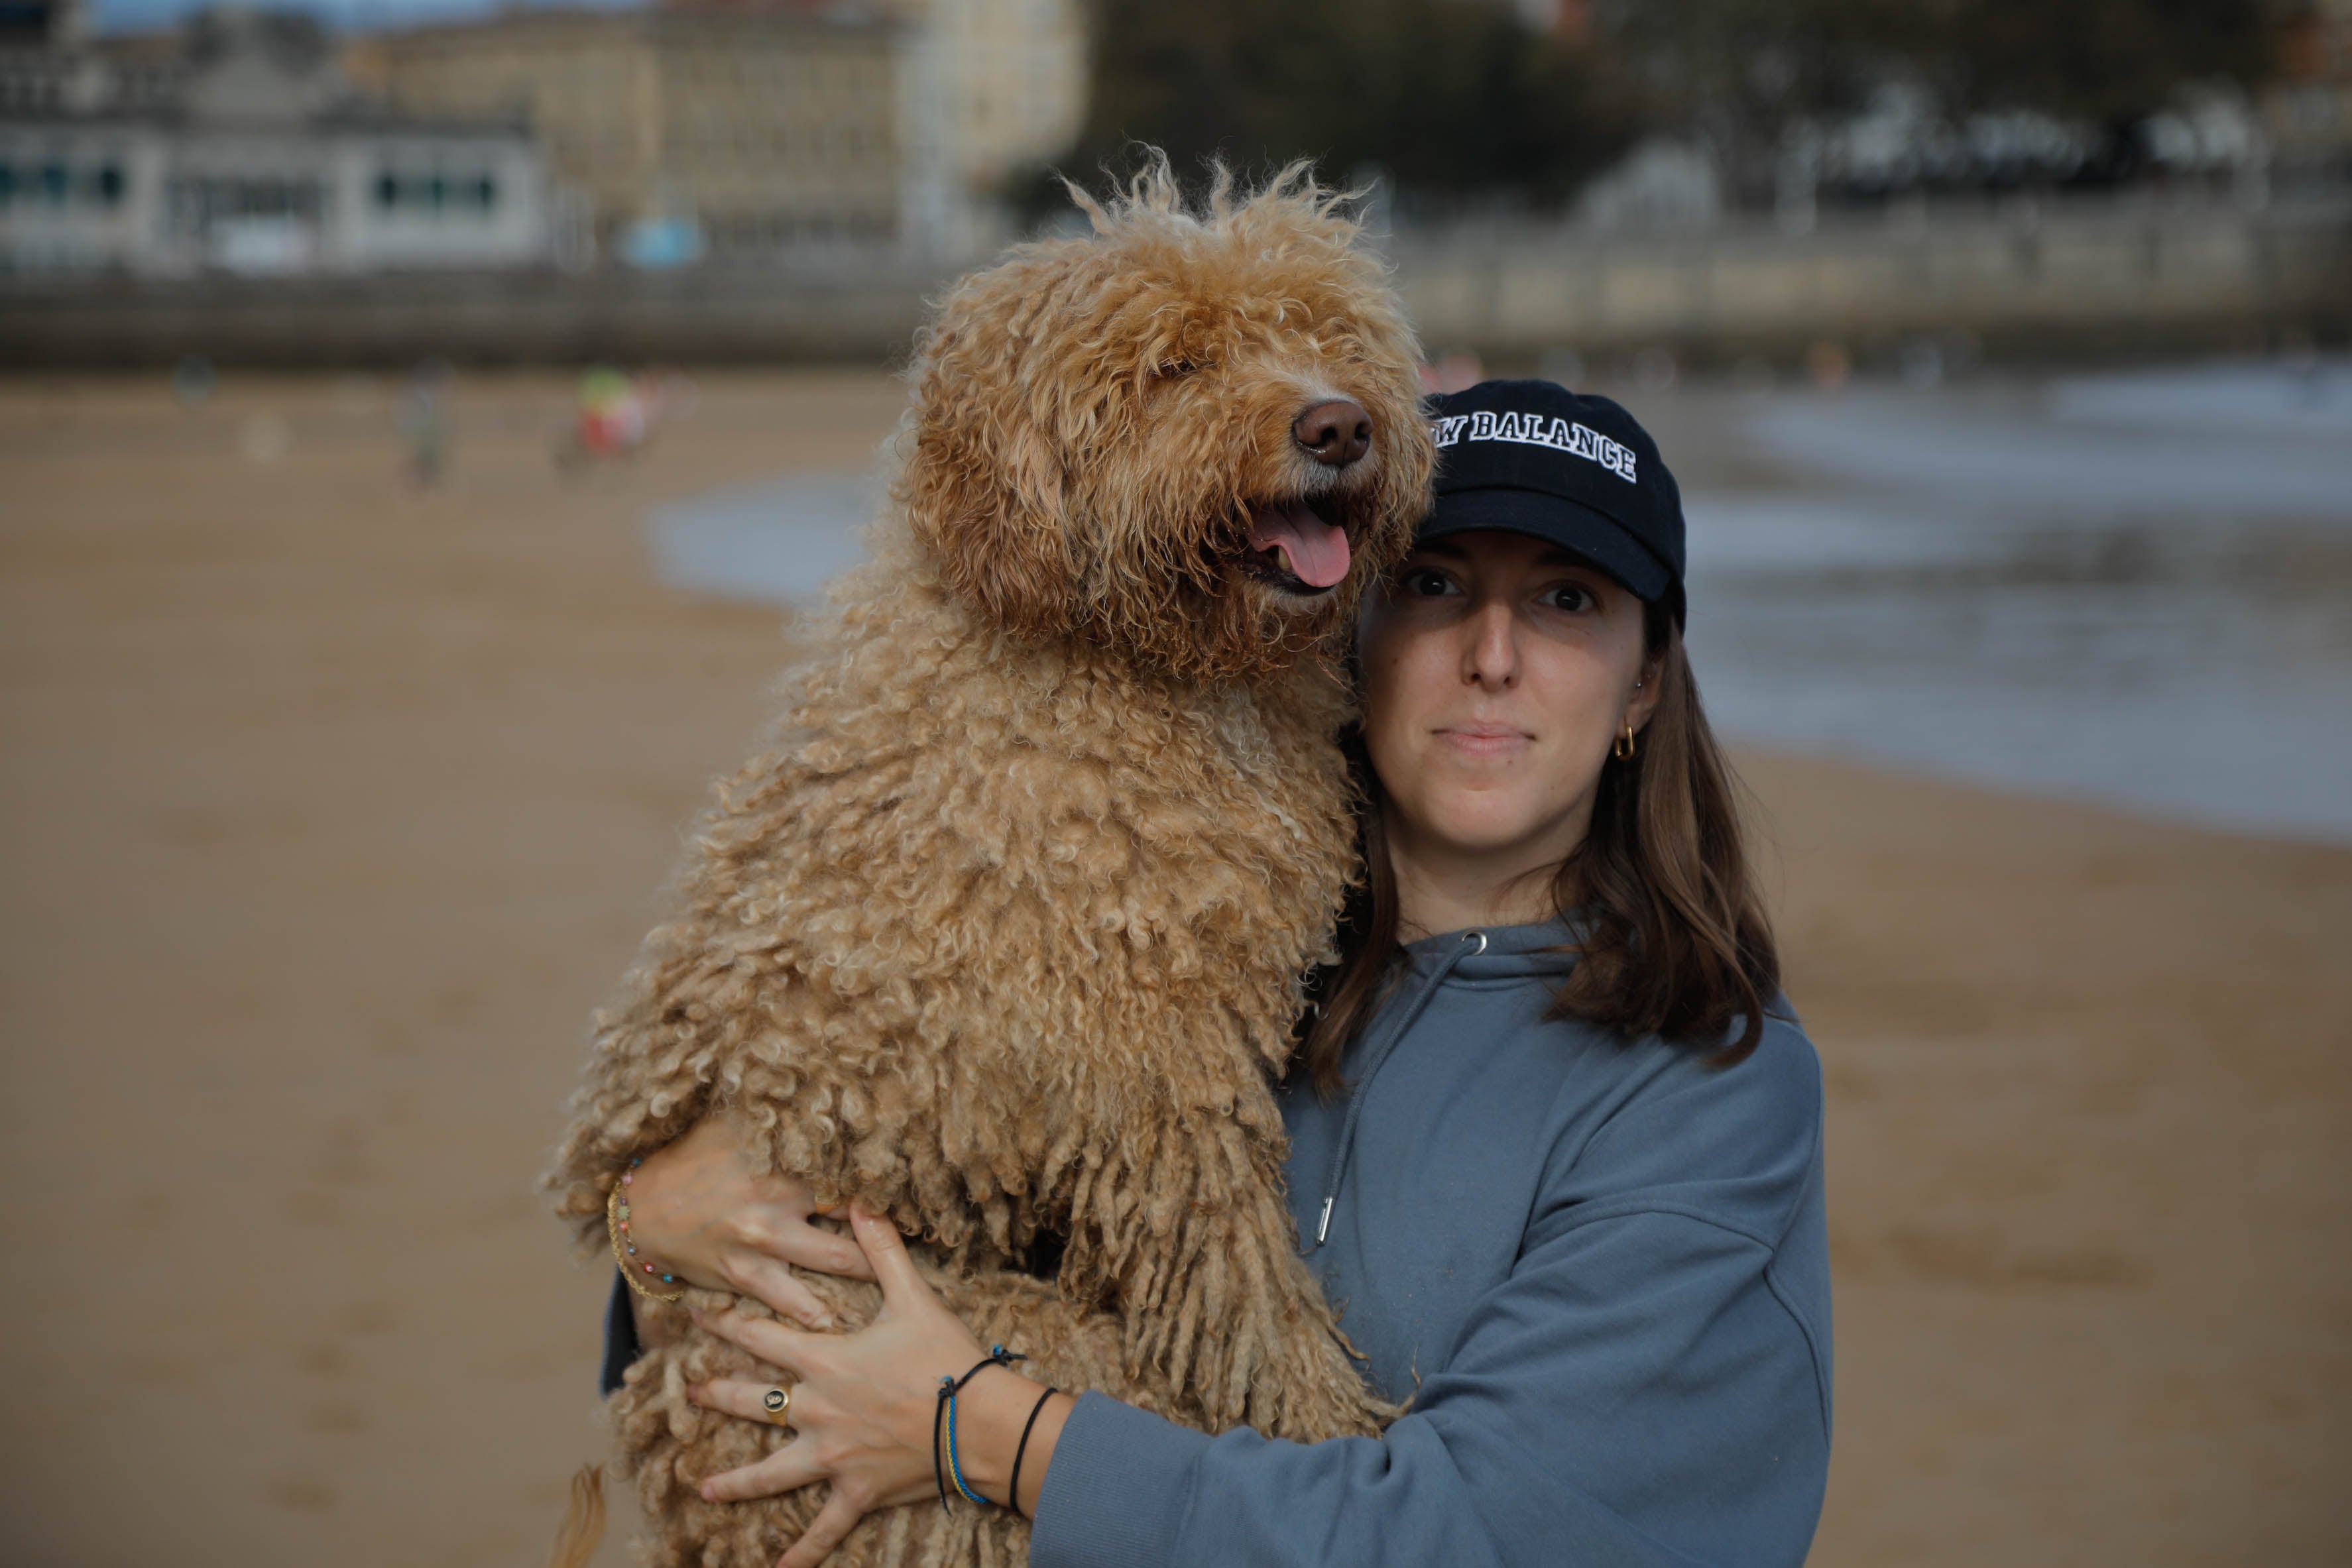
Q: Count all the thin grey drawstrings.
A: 1